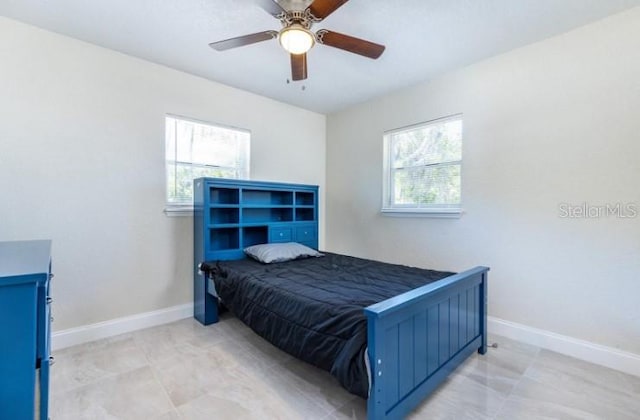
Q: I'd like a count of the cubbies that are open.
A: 8